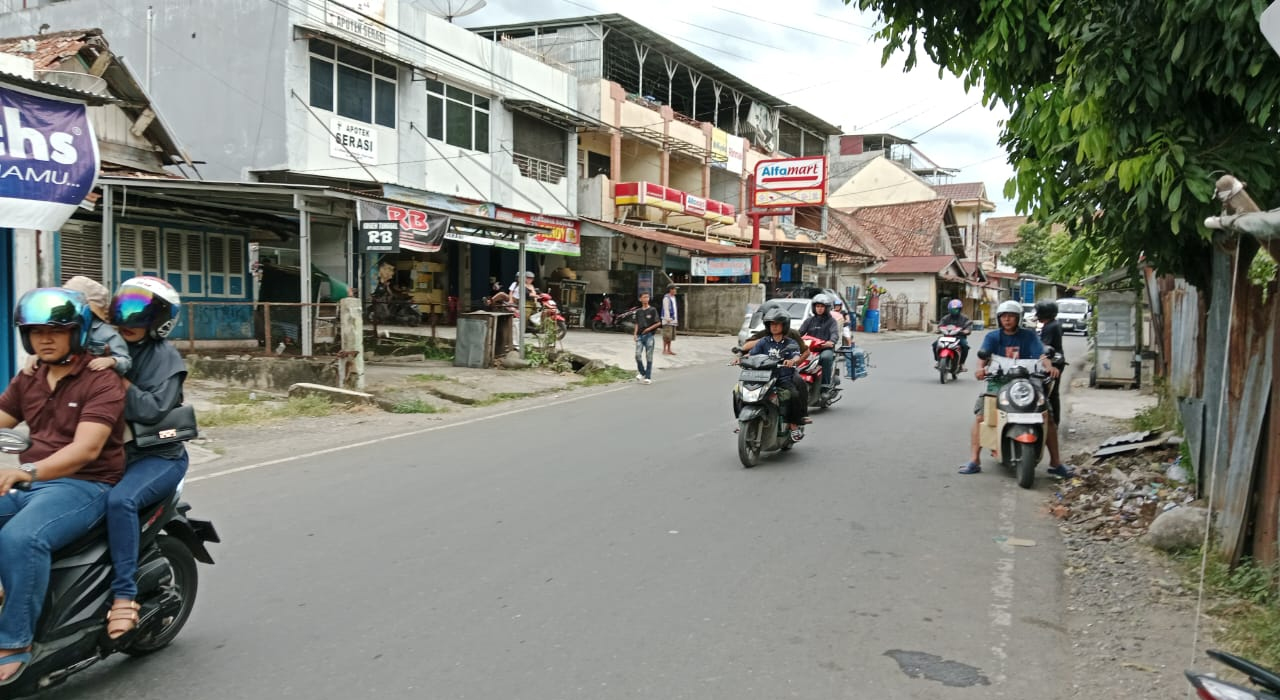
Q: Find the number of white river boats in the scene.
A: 0